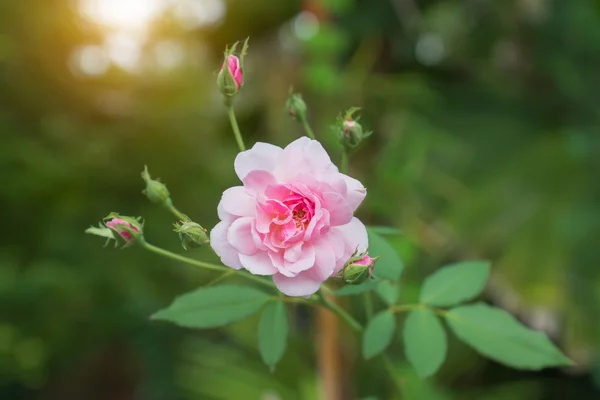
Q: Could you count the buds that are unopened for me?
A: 7